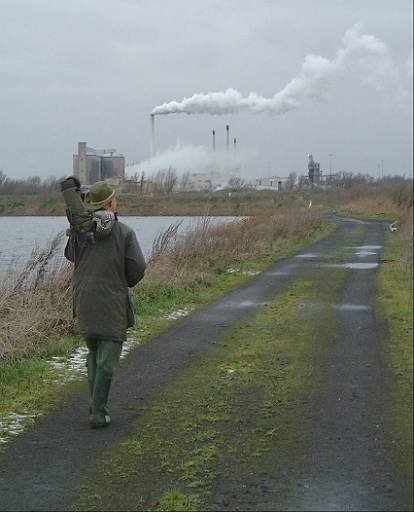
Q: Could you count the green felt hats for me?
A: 1